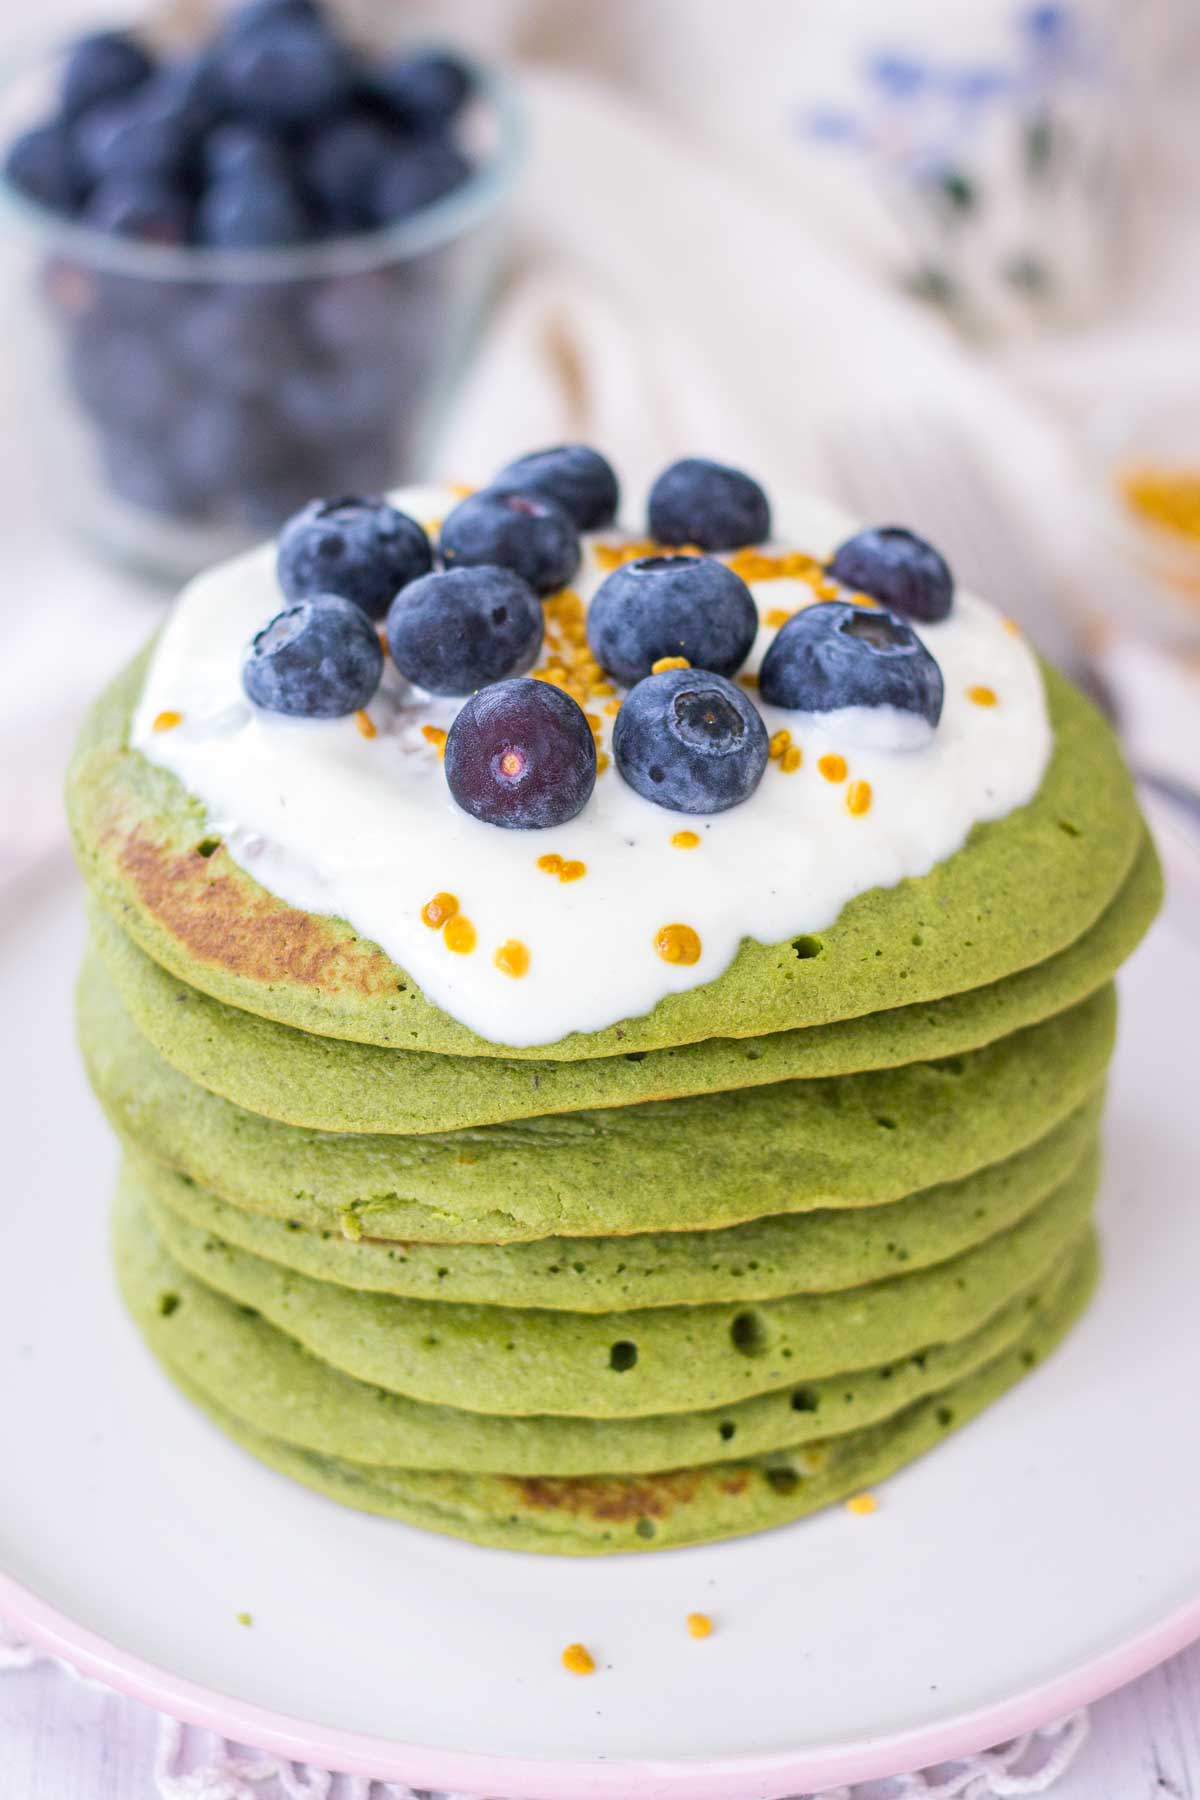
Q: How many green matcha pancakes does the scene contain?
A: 7